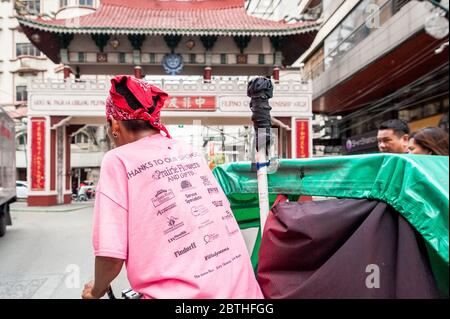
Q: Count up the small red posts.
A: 4